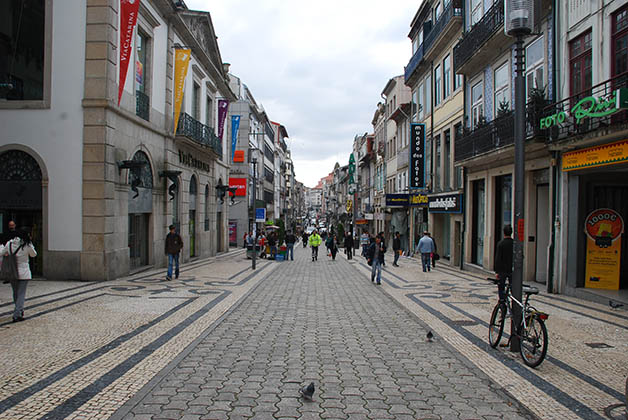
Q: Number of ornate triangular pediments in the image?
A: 1